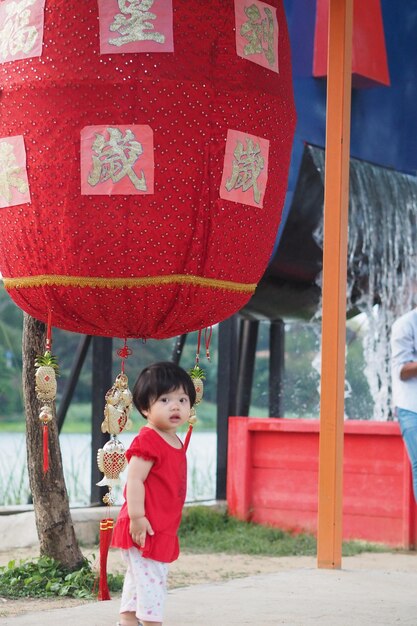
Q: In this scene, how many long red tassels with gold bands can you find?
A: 2